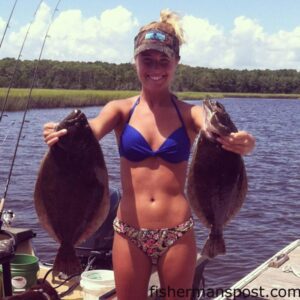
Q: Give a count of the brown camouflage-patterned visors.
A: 1